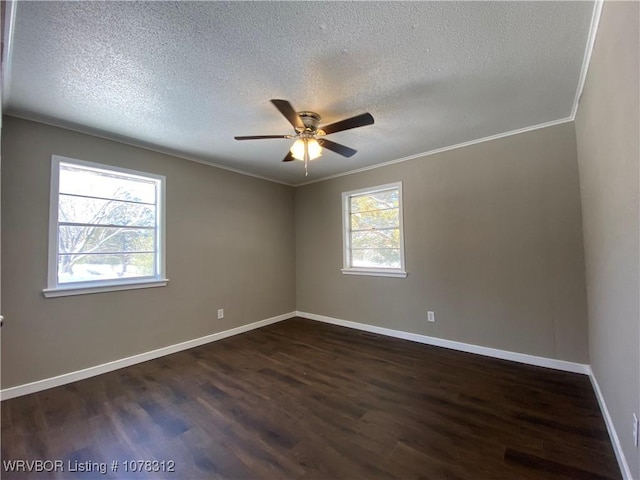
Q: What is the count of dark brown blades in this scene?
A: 5